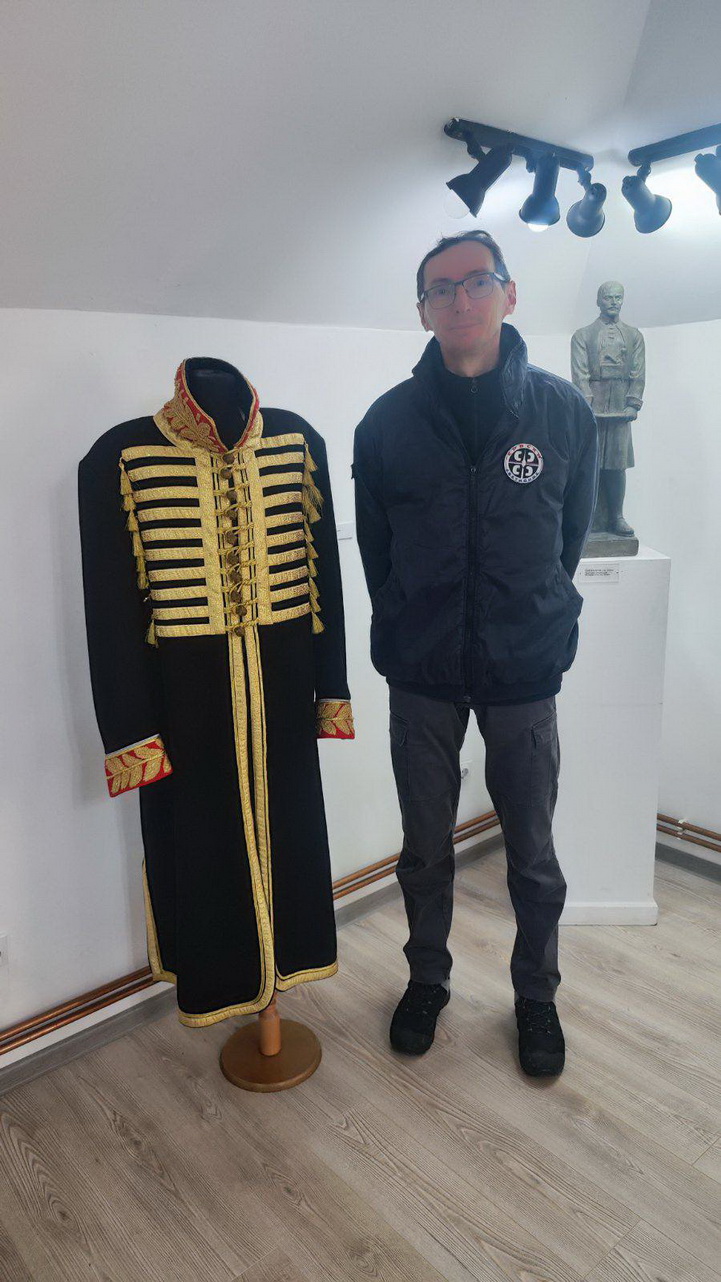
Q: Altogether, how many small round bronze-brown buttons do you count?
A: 10